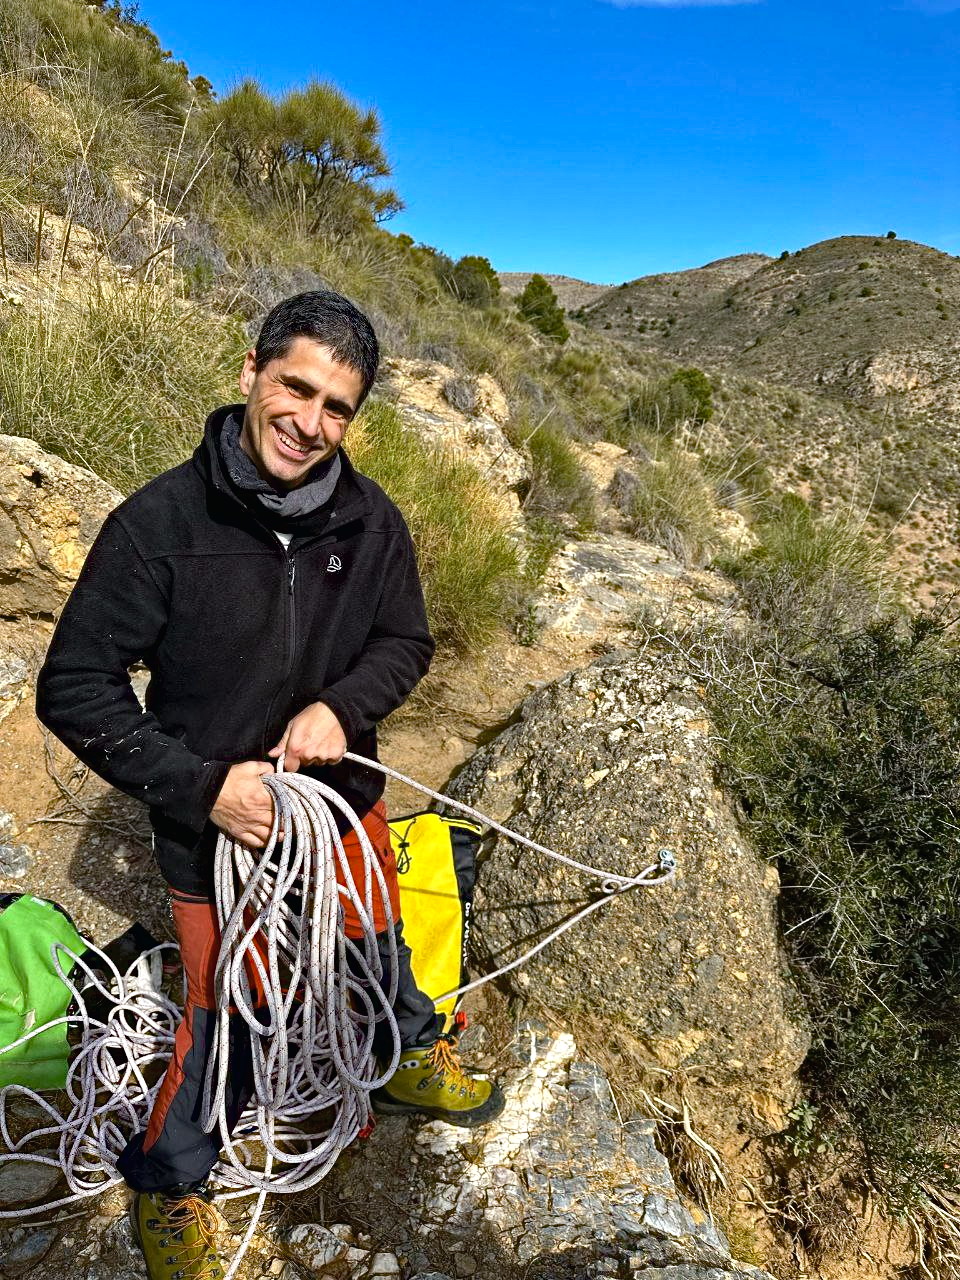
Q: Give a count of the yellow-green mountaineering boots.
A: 2